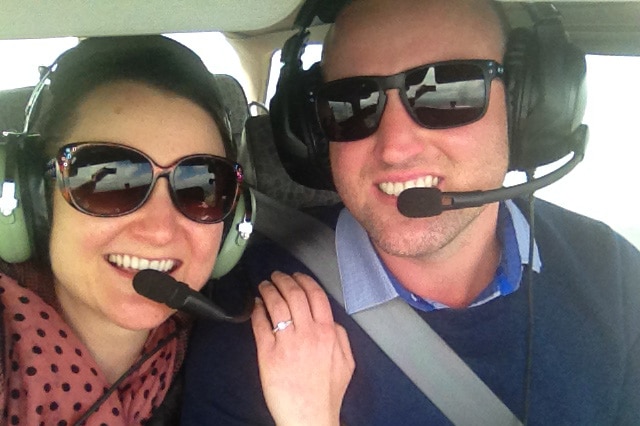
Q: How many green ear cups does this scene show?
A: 2